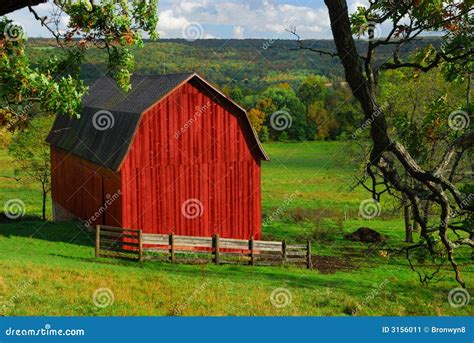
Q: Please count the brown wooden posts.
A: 7